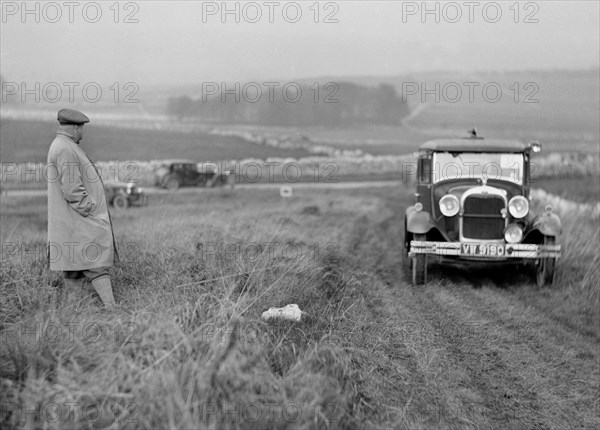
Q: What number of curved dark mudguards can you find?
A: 2